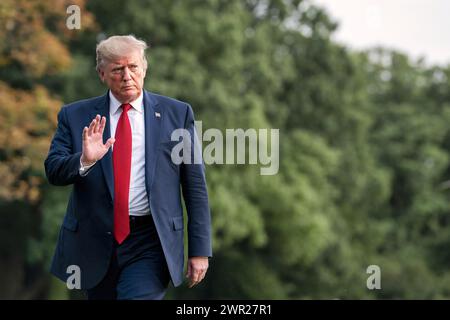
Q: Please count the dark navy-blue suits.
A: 1